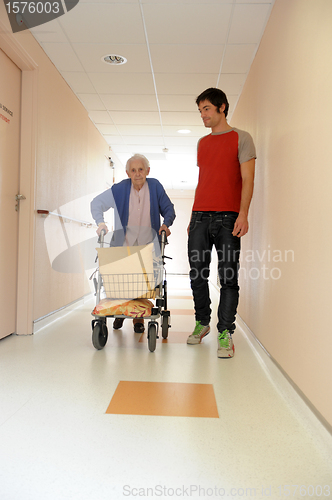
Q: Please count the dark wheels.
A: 3